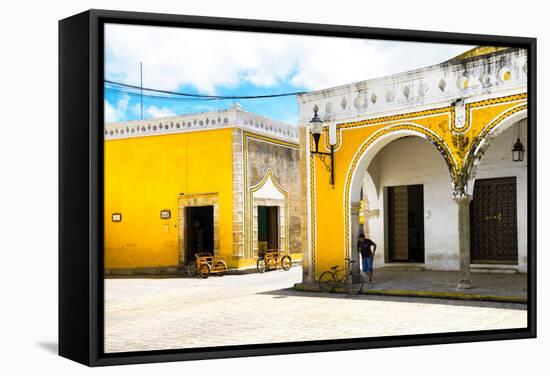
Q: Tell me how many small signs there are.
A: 2